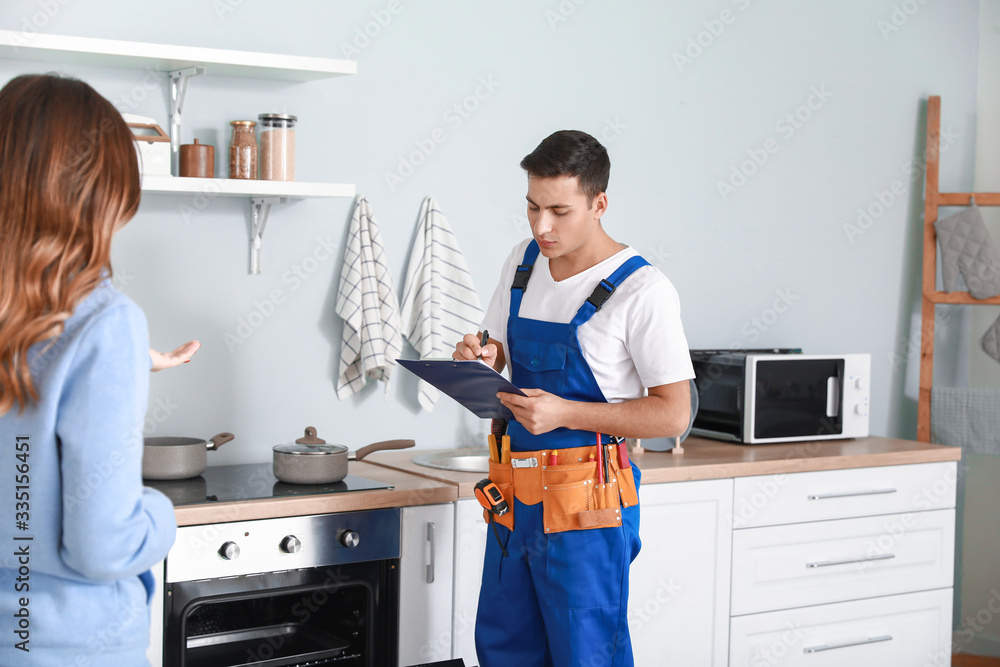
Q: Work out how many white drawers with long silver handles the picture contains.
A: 3